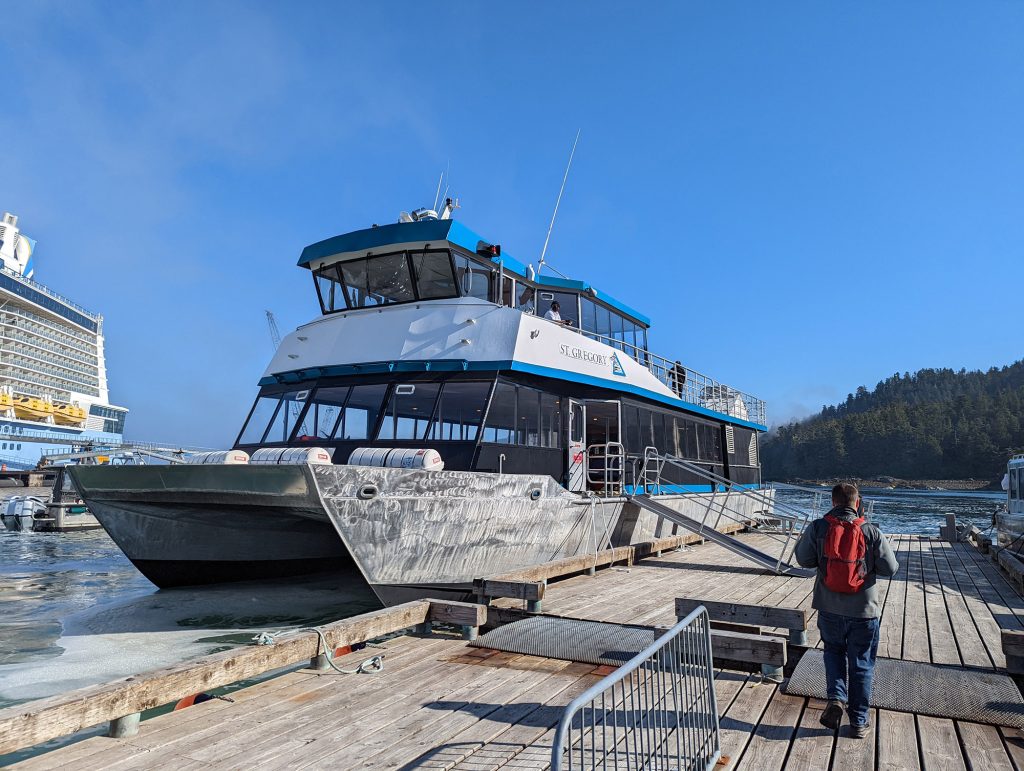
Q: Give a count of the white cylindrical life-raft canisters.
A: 3